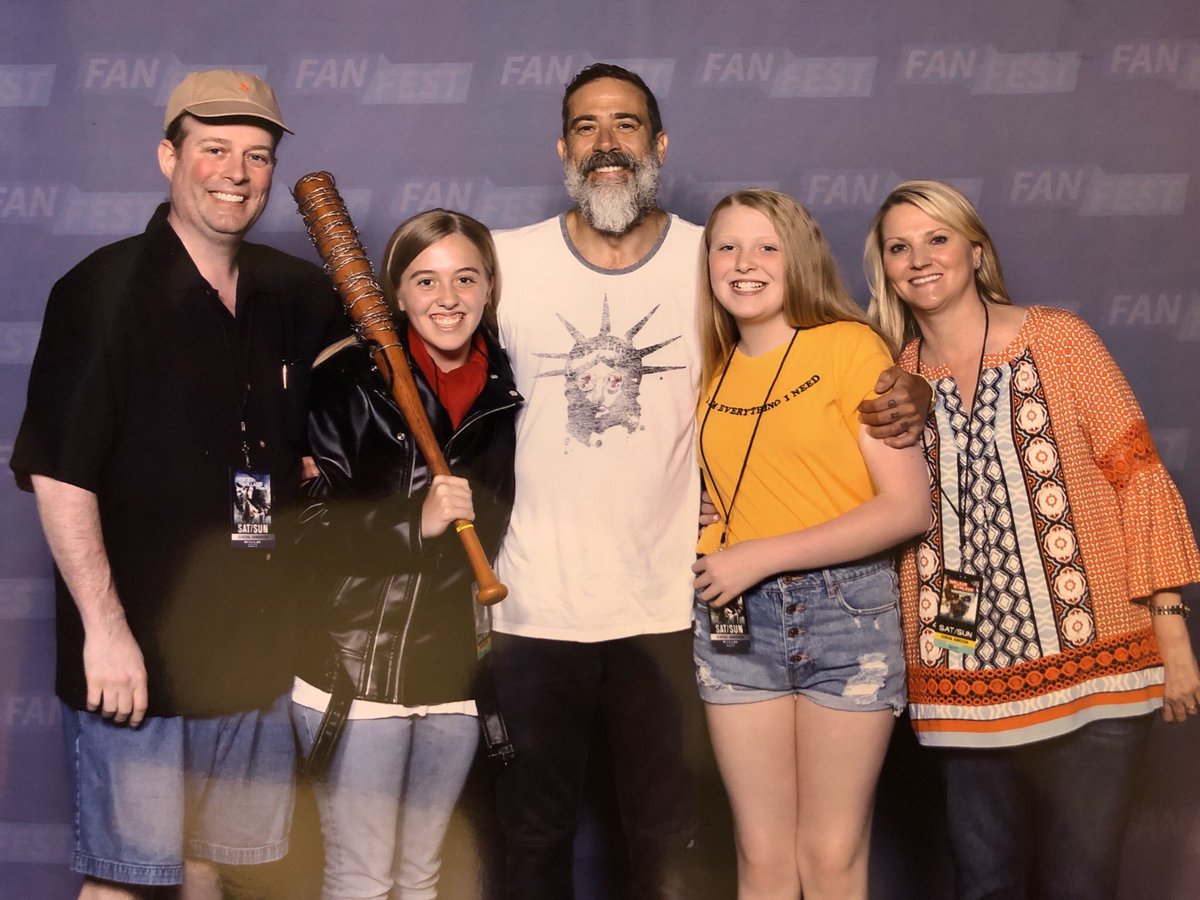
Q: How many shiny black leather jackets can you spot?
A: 1